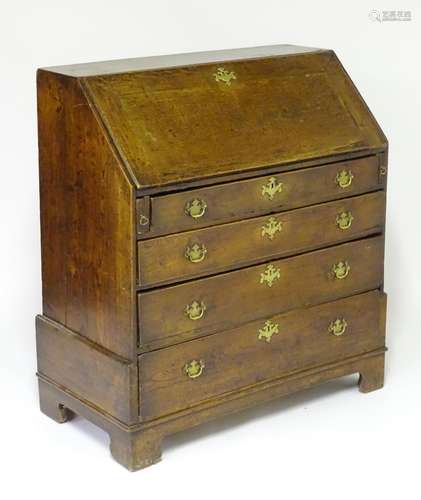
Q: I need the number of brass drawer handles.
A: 8